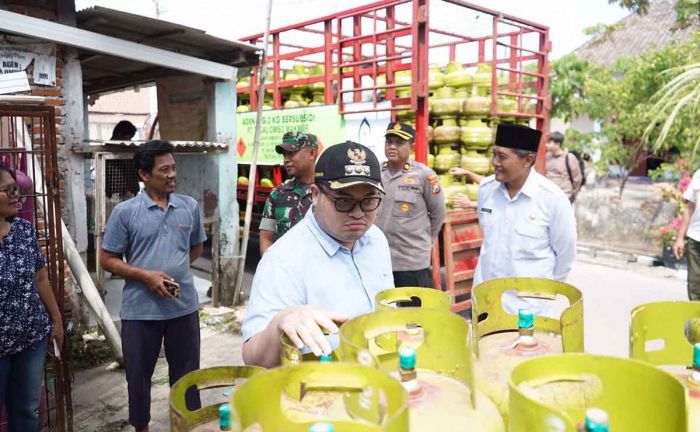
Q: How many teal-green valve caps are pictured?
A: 7